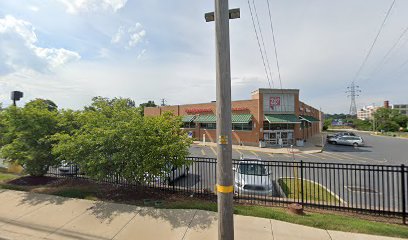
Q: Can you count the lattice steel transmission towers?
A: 1